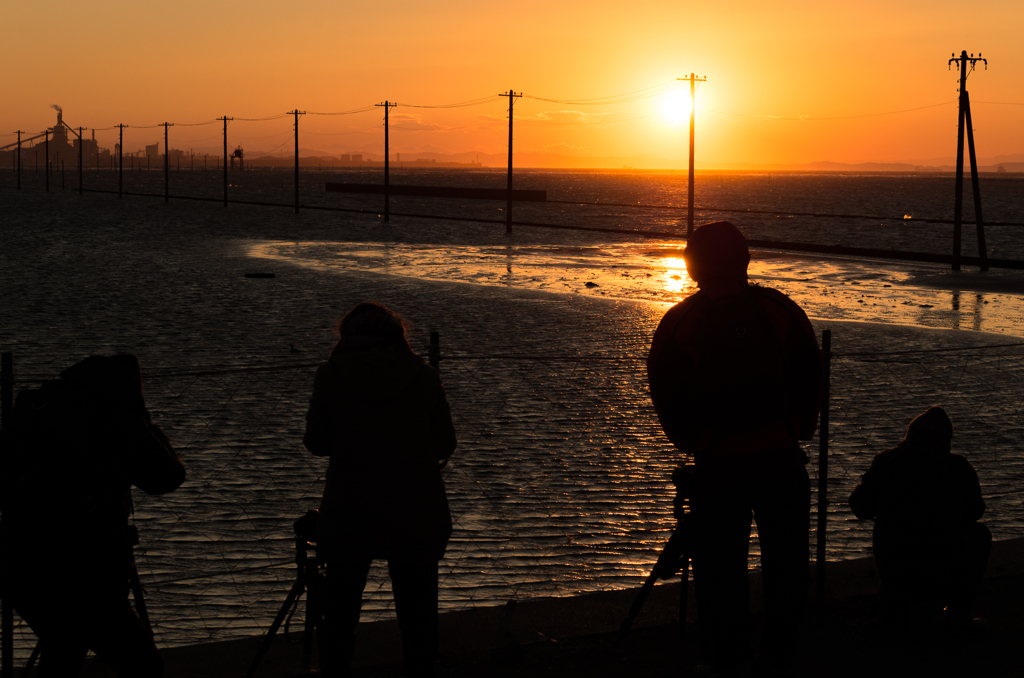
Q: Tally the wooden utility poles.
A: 11